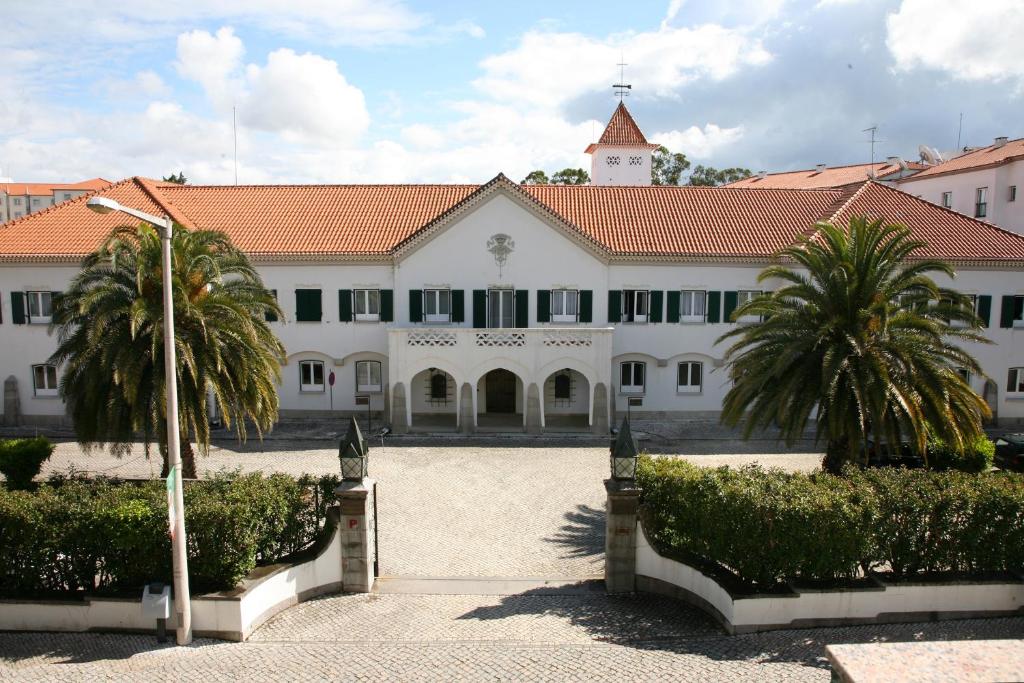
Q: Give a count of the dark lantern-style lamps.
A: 2